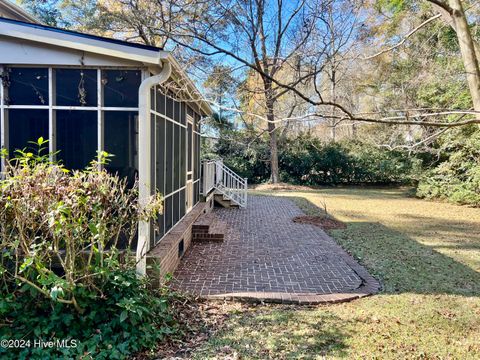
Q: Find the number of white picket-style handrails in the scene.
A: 2